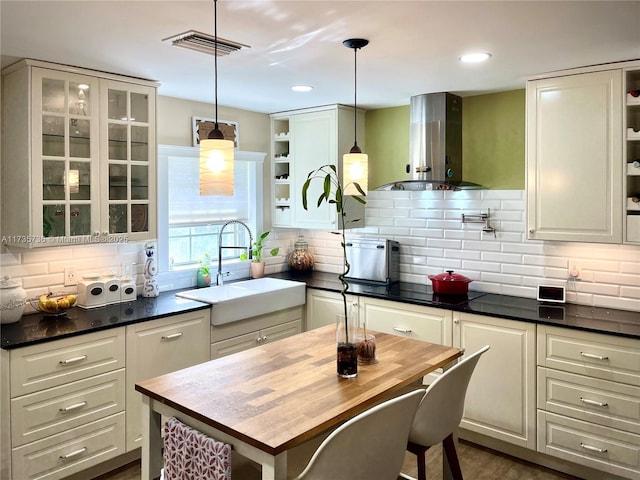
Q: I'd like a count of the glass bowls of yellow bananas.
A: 1